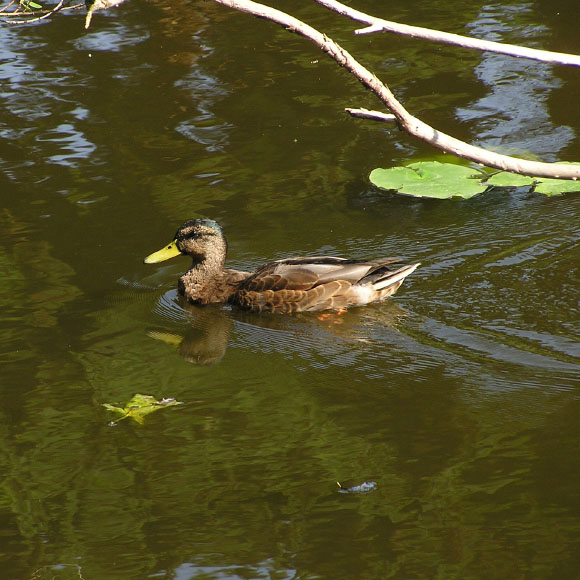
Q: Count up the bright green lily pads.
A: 3